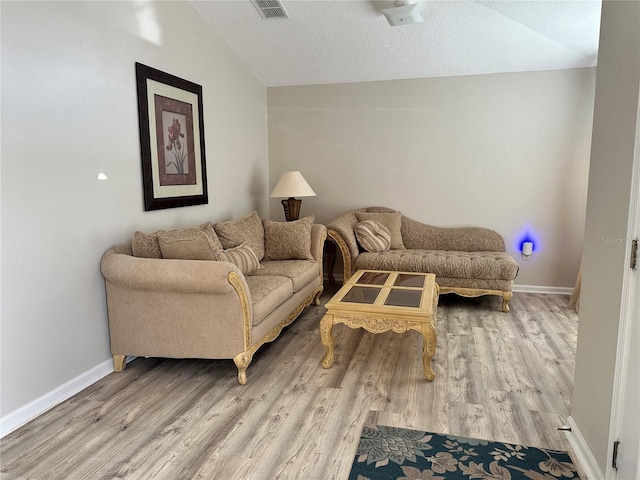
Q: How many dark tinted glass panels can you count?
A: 4